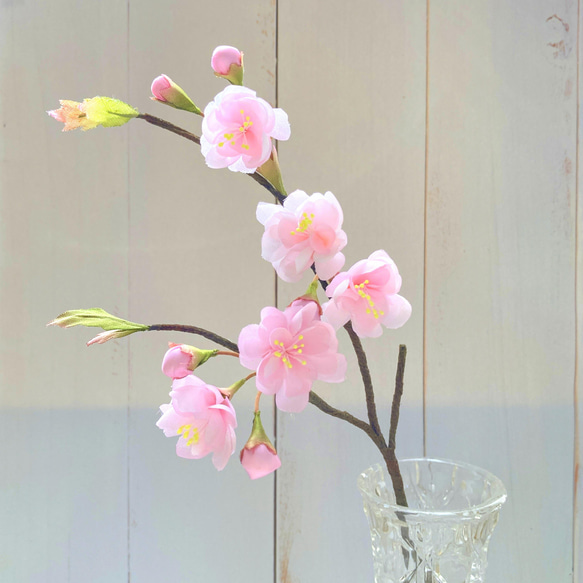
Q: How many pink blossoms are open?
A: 5